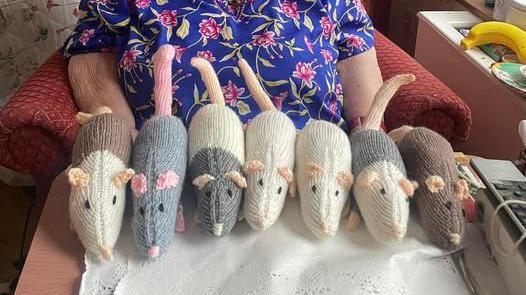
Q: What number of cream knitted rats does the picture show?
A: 2